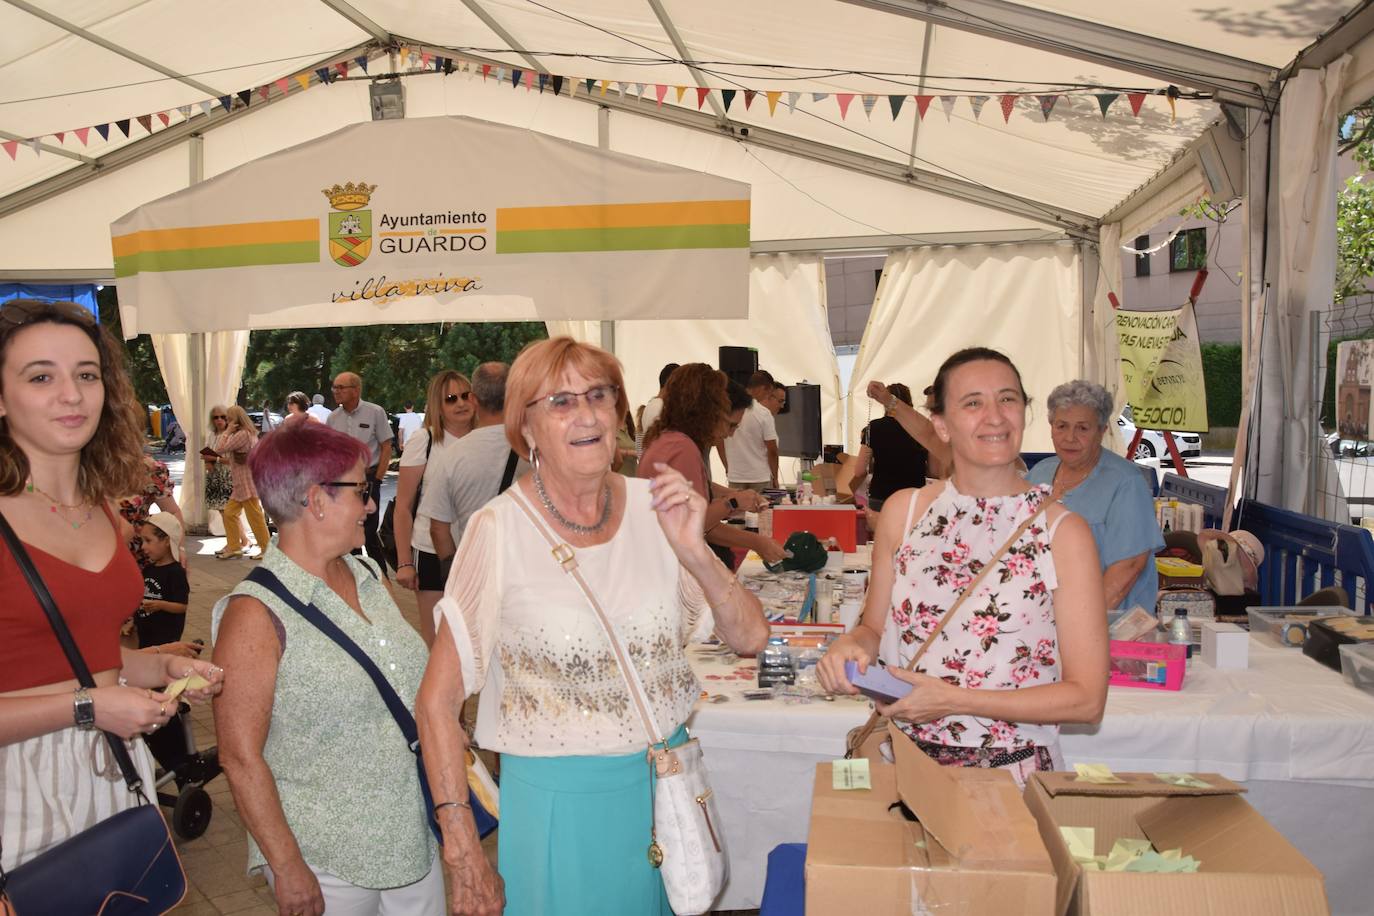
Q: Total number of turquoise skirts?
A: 1